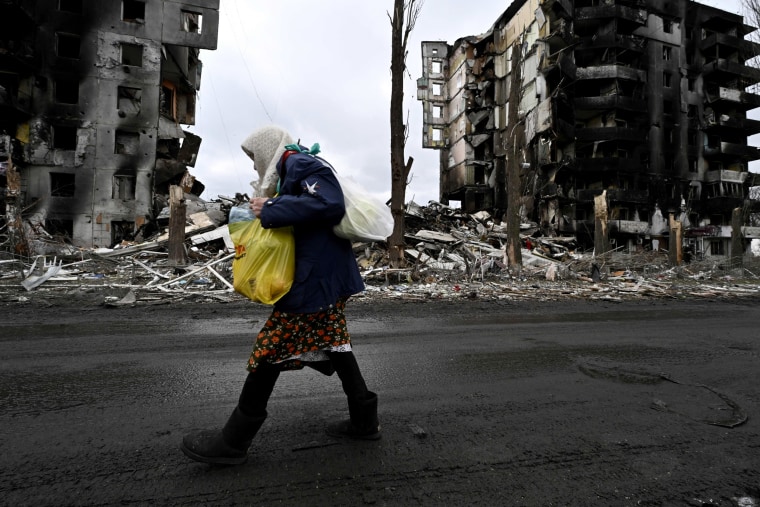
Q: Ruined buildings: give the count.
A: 2